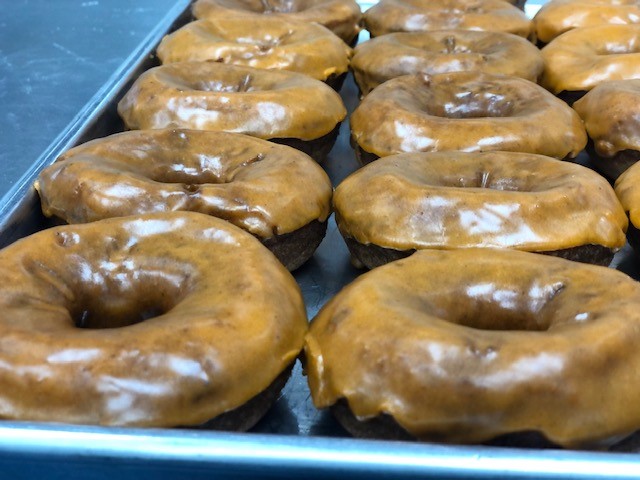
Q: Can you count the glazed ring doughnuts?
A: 14